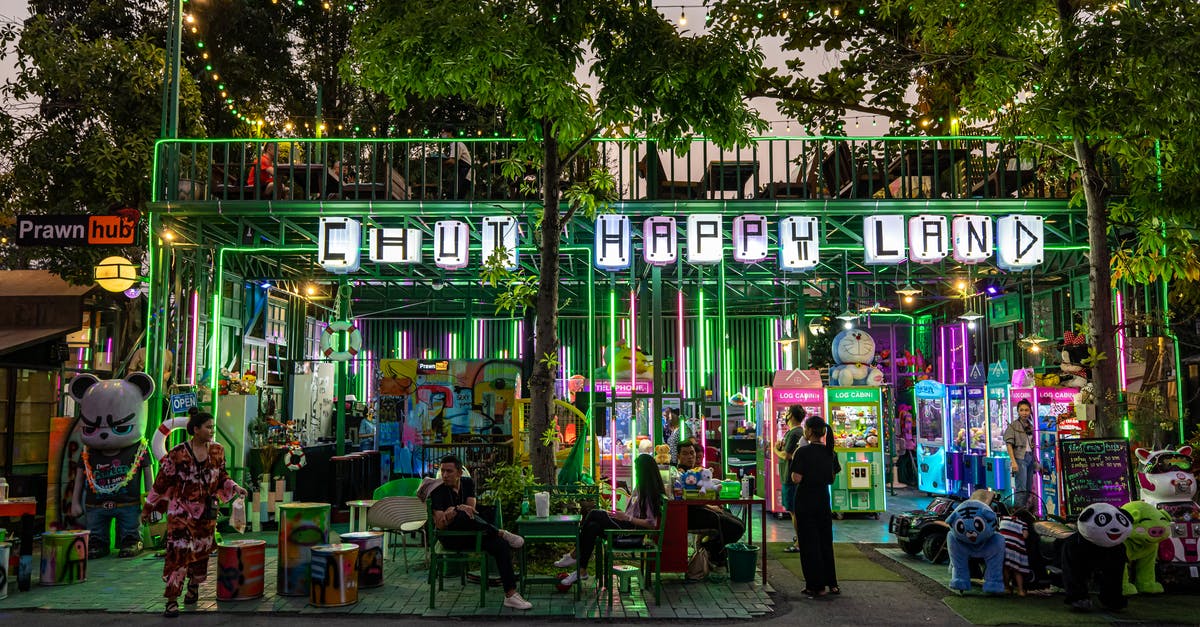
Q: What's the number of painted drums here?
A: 6